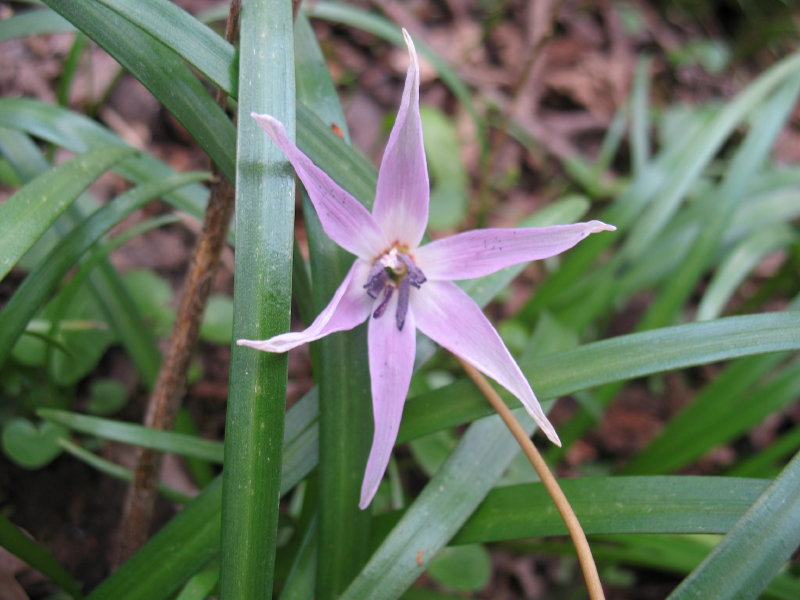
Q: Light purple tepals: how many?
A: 6